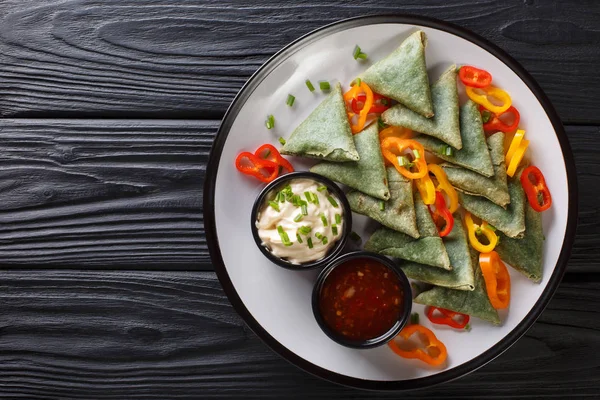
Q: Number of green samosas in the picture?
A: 12